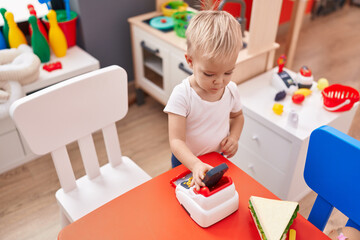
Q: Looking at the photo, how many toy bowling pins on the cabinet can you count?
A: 6